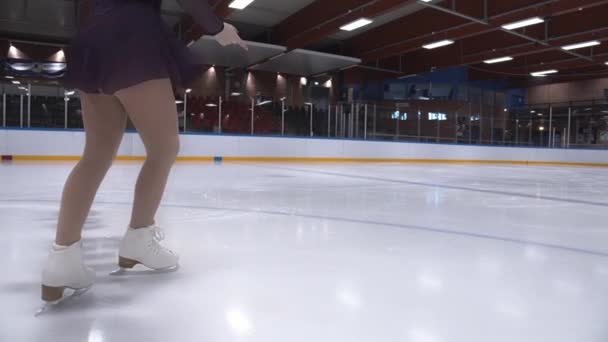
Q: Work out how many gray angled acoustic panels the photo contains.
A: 2